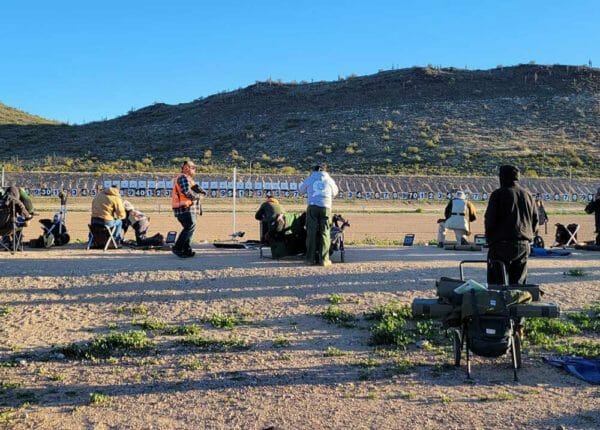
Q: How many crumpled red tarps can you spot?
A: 0